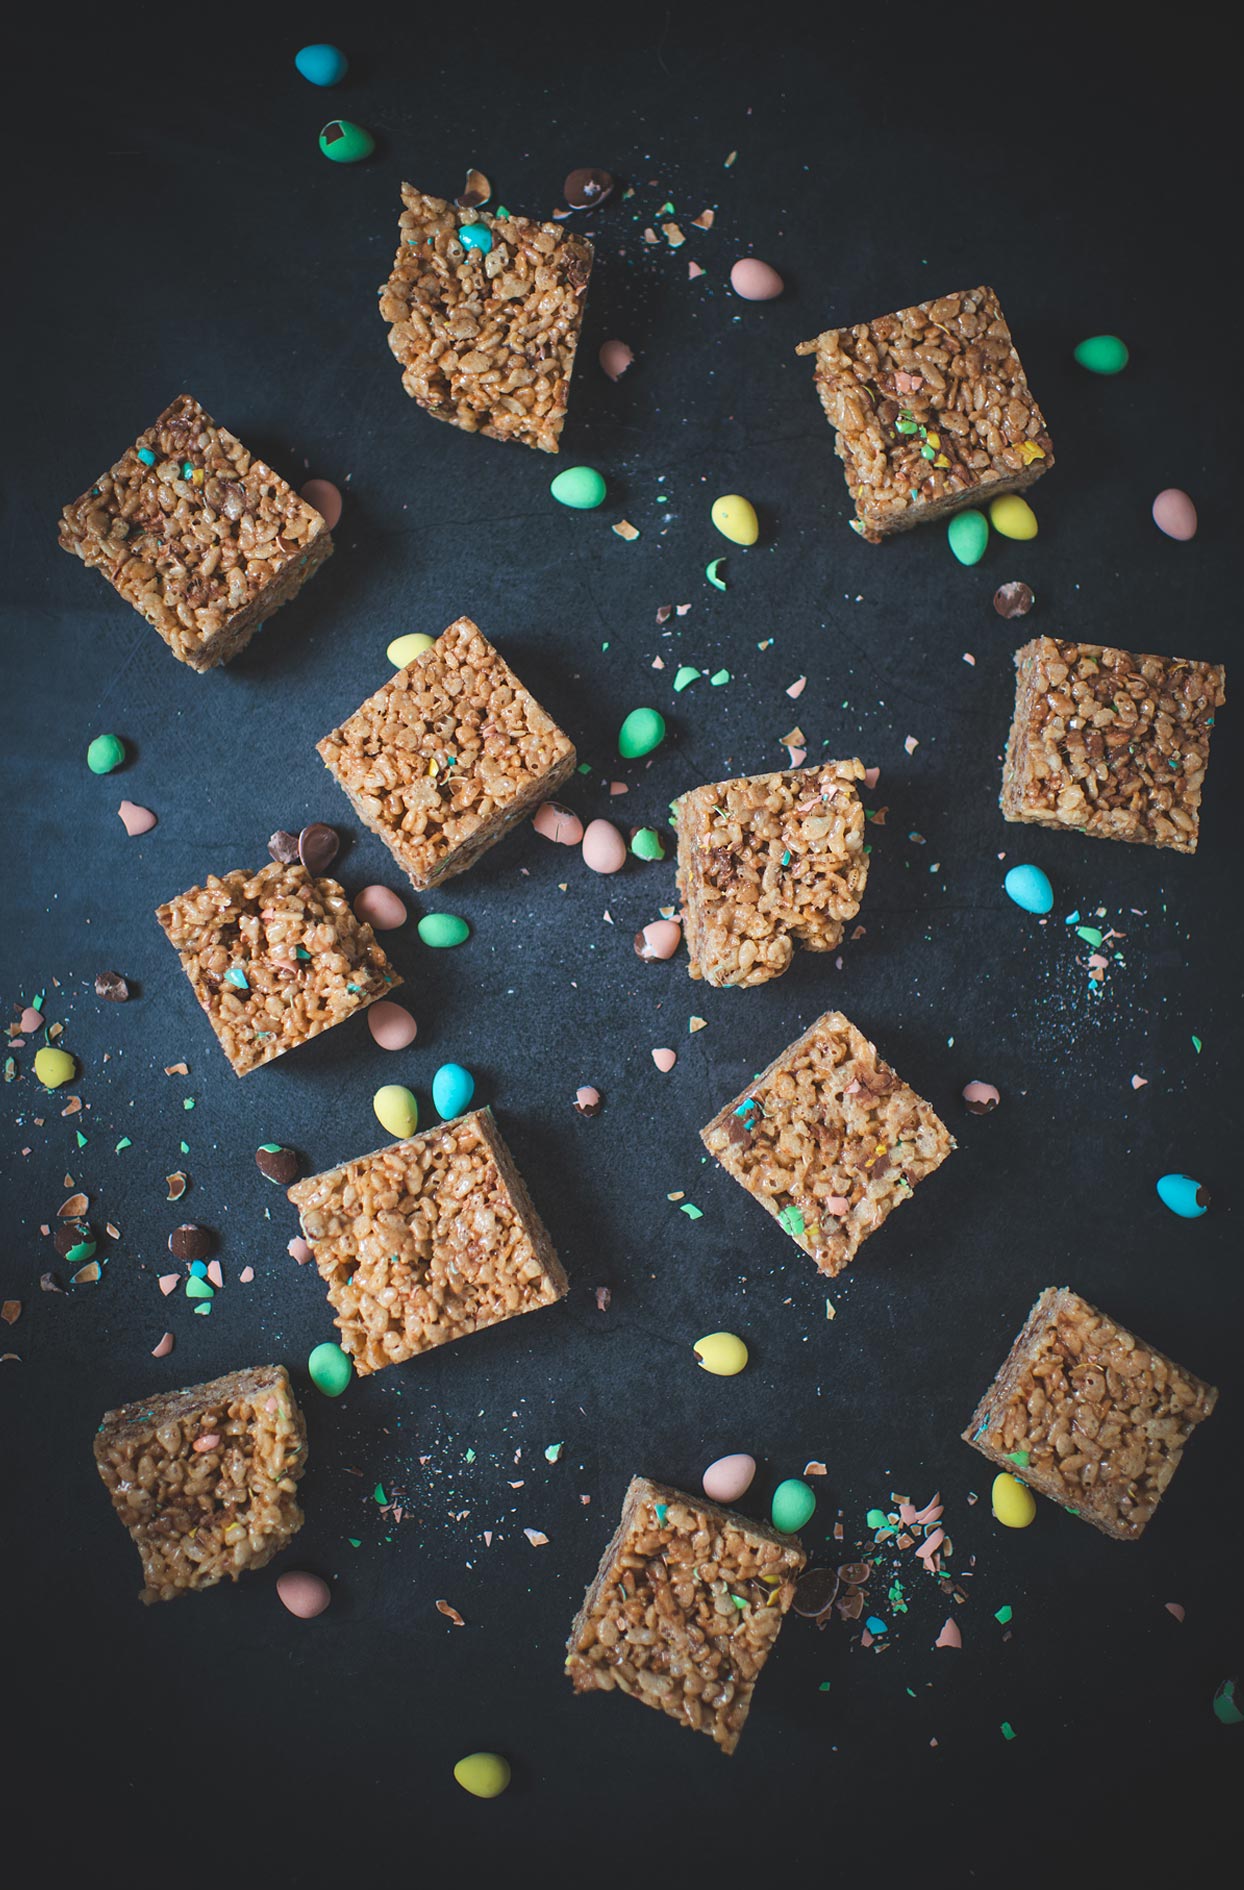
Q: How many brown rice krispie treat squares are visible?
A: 12